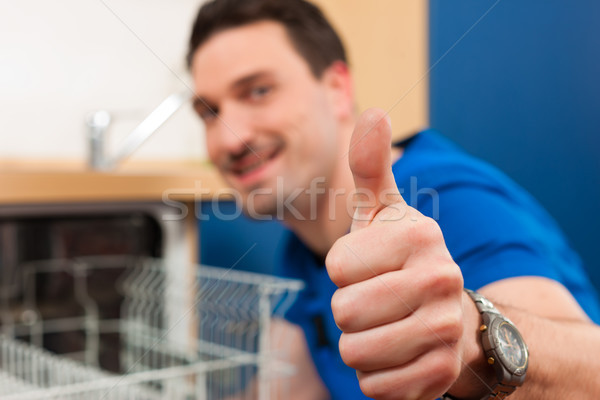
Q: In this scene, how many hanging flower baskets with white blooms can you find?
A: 0